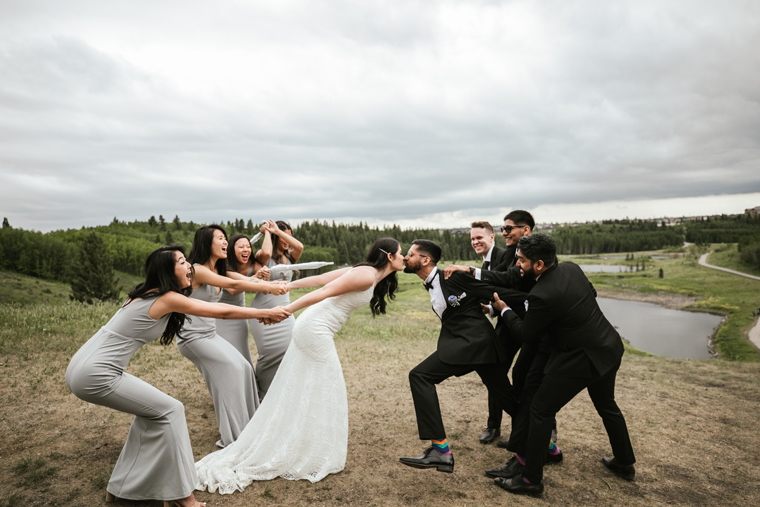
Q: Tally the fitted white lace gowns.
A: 1